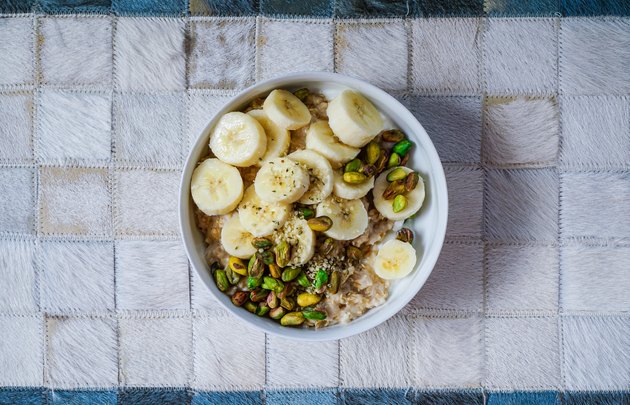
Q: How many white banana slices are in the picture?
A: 15